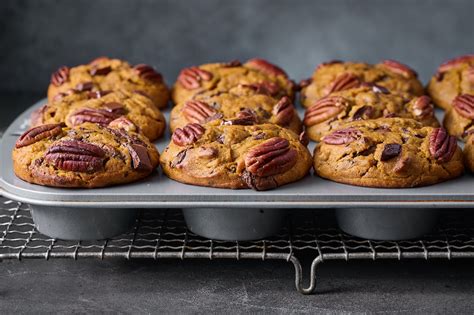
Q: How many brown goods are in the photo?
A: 12